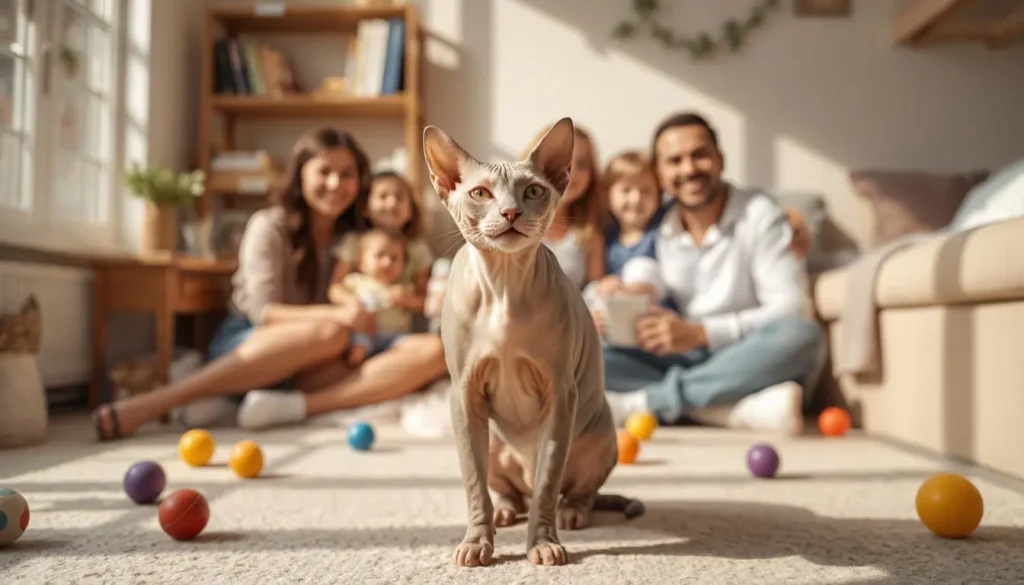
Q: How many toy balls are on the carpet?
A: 11